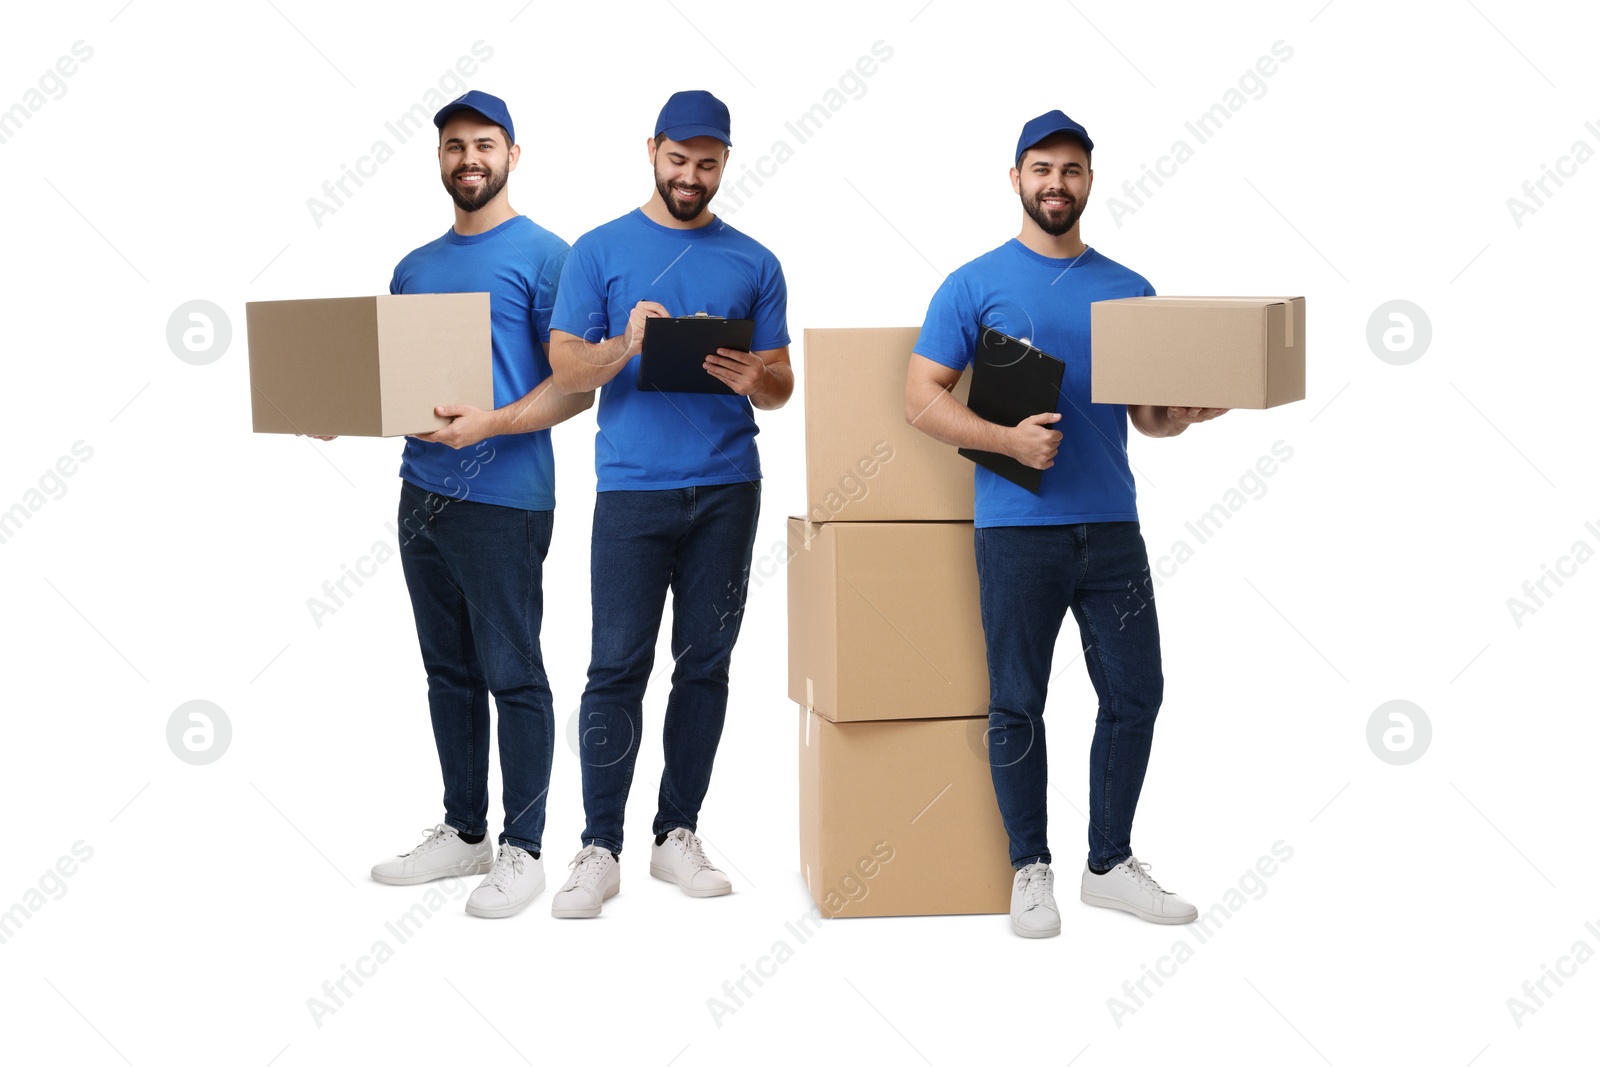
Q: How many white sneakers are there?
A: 6